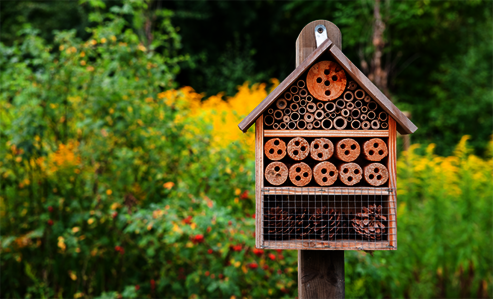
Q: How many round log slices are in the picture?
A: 11